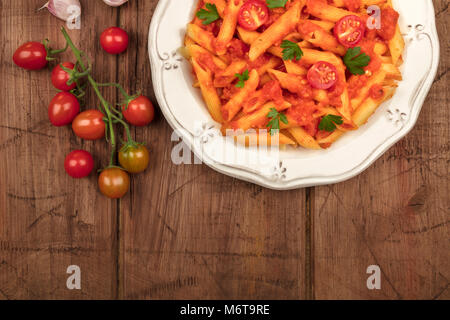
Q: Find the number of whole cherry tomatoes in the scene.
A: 9